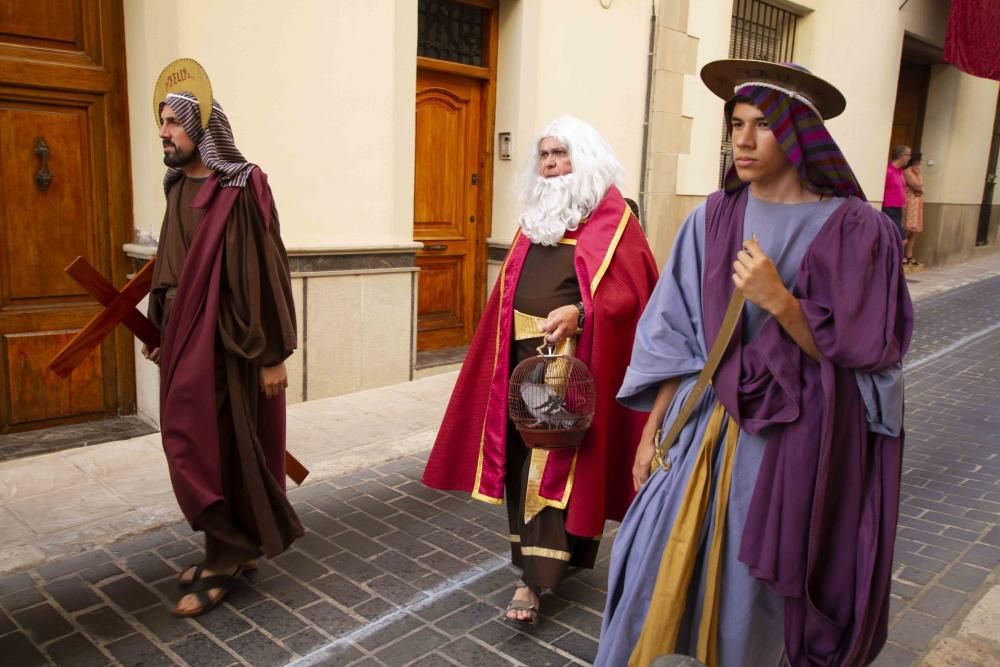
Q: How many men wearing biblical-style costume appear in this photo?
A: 3